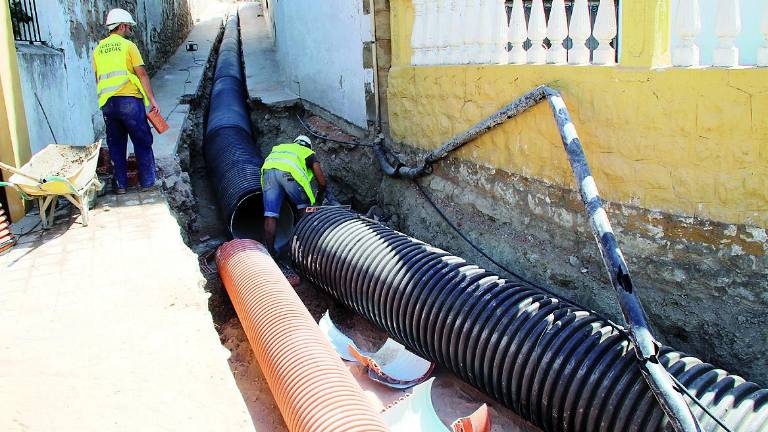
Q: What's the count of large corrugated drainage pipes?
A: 3